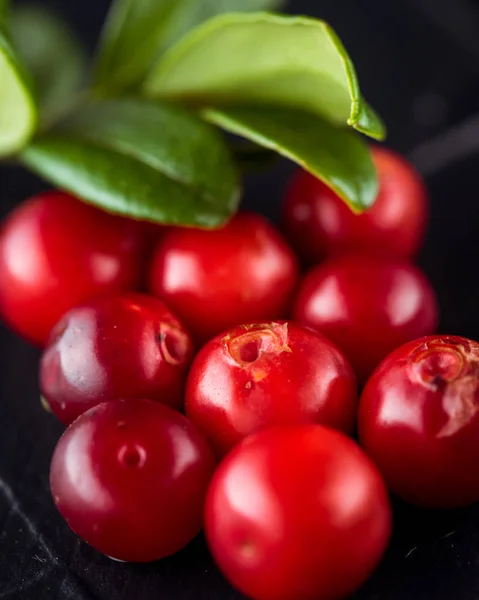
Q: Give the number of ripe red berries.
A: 9